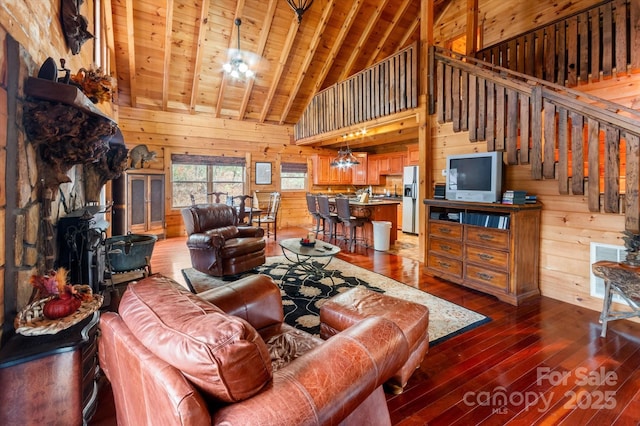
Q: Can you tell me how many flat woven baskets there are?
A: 1